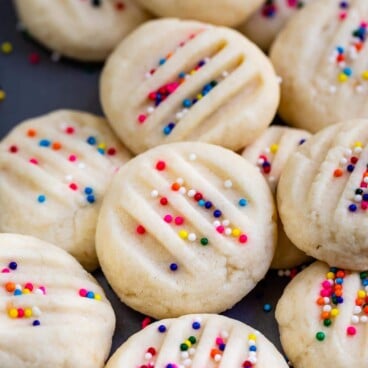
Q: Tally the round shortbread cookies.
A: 12